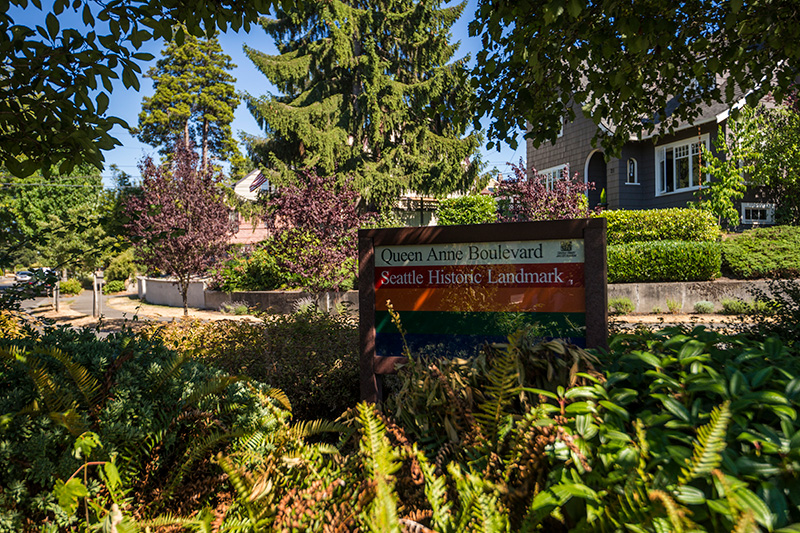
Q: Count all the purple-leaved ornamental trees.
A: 3